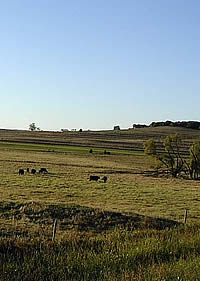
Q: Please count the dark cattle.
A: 6